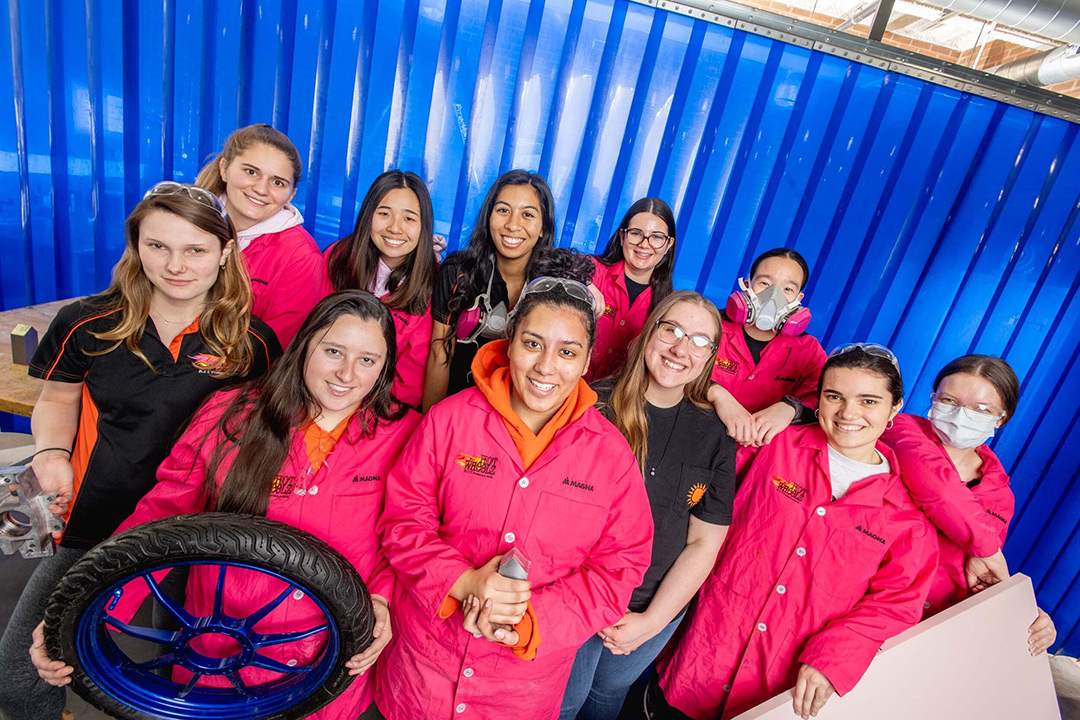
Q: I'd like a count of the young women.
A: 11